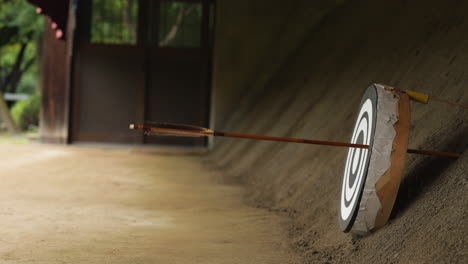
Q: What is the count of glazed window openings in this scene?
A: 2